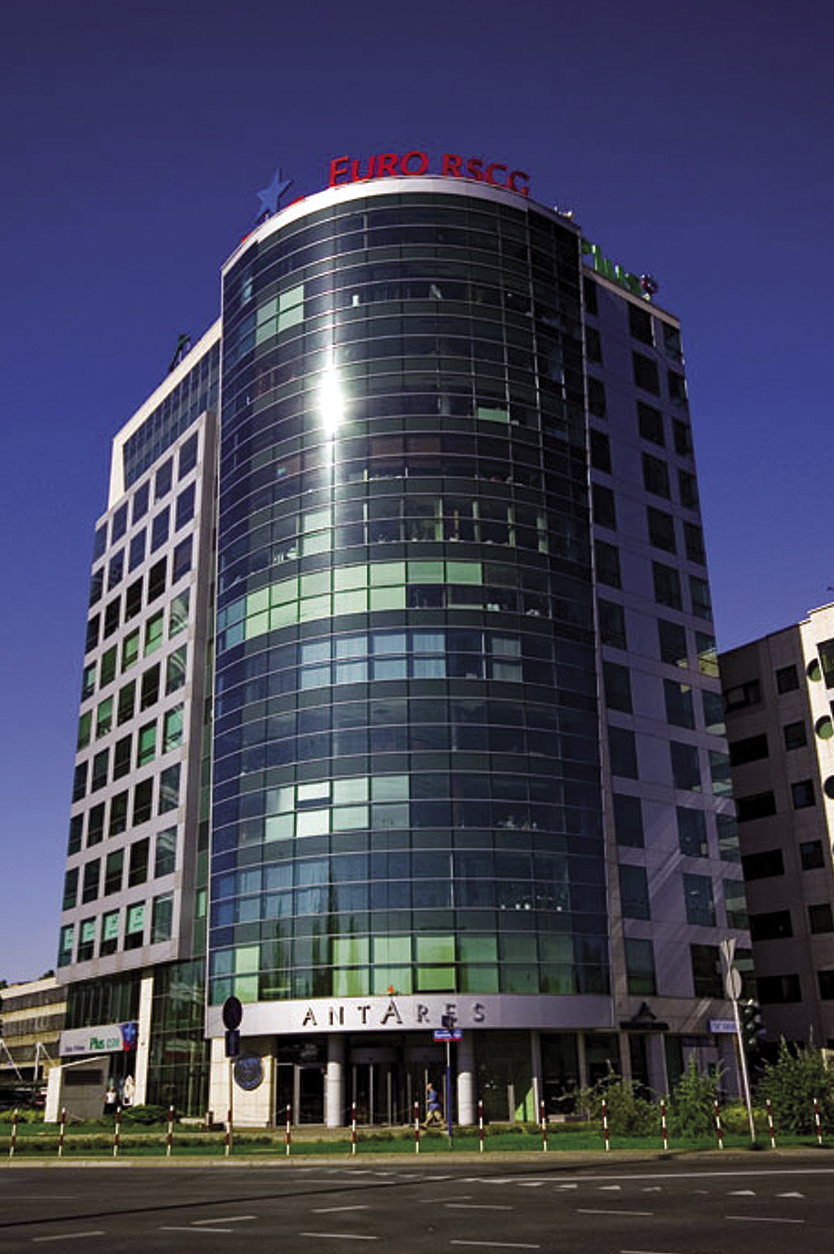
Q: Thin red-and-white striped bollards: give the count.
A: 15